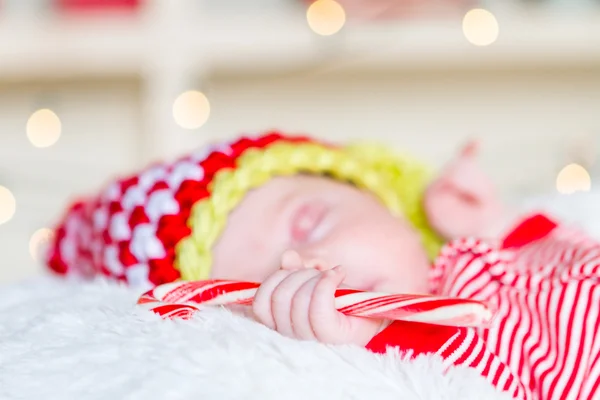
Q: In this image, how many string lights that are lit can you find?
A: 7